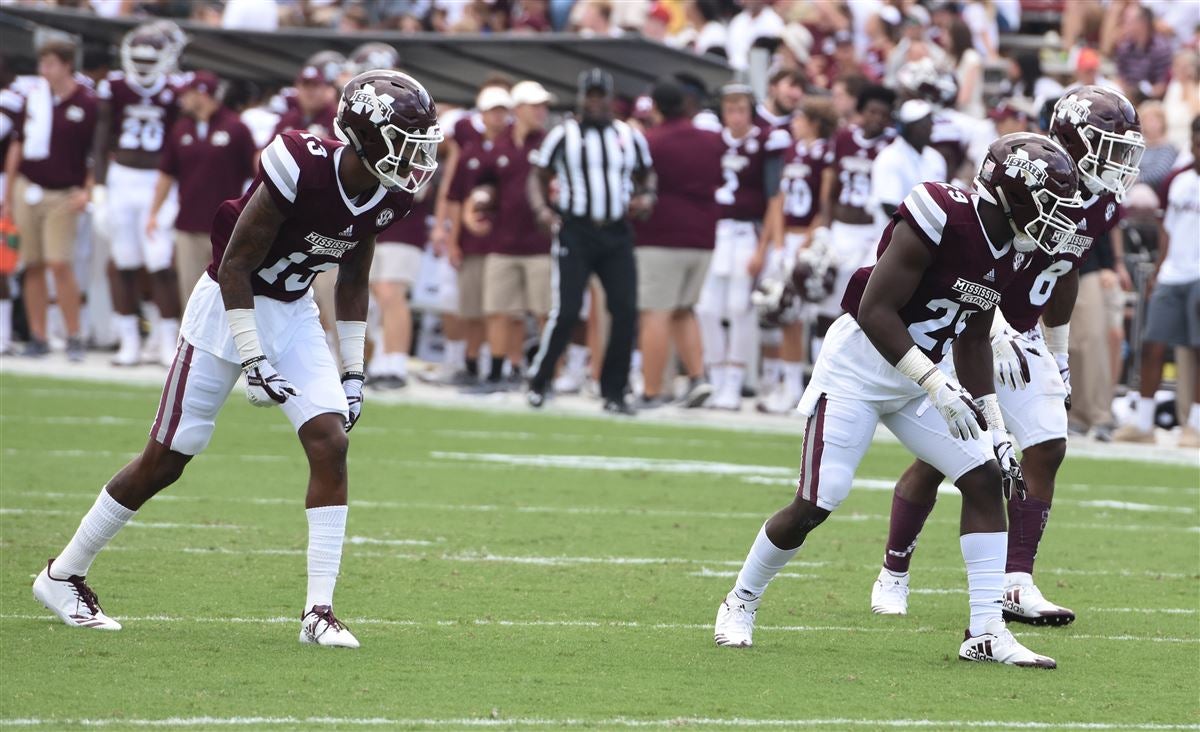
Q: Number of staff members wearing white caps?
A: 3